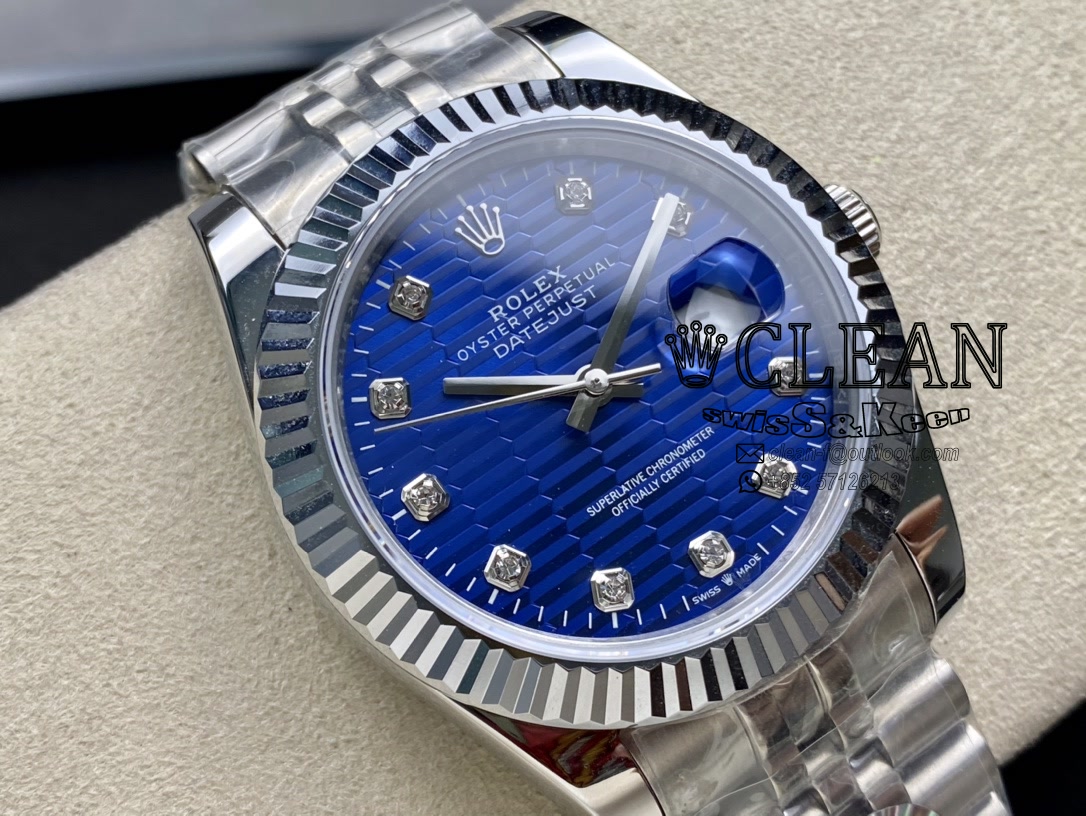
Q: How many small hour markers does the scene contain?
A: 10